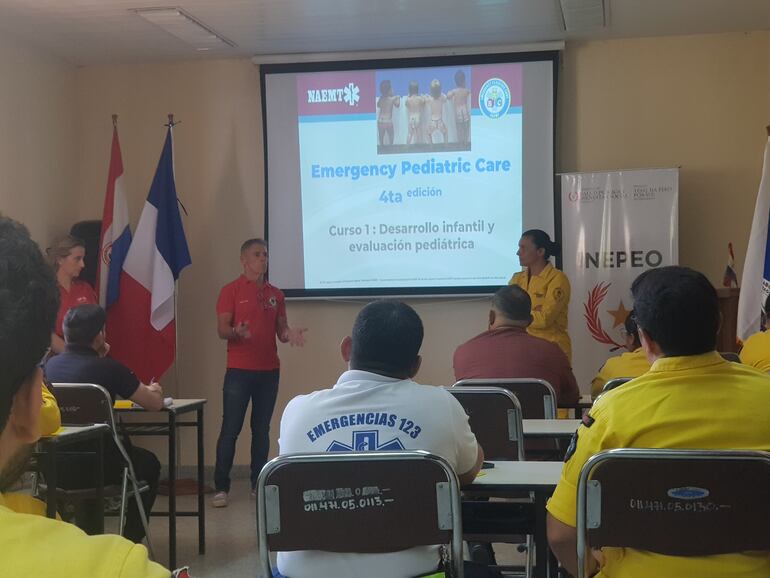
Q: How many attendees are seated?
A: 8